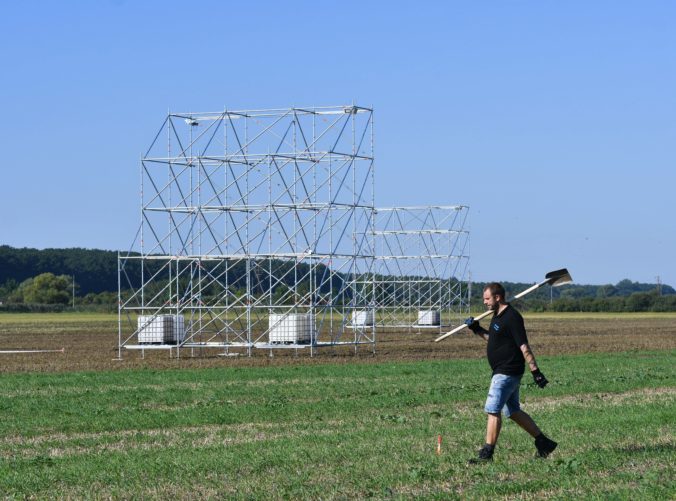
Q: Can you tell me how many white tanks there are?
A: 4